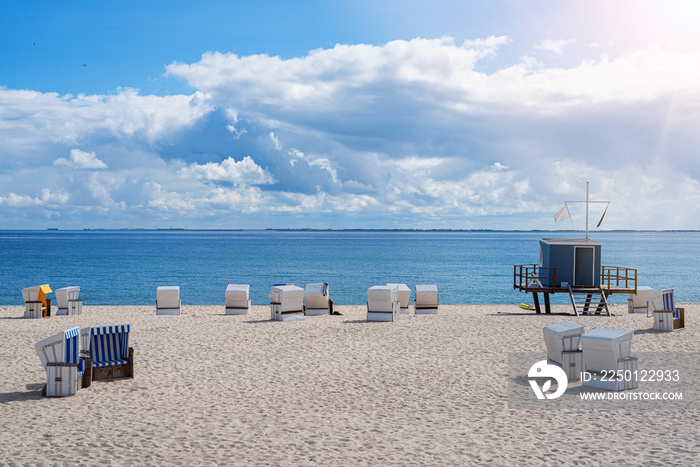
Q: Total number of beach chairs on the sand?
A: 15